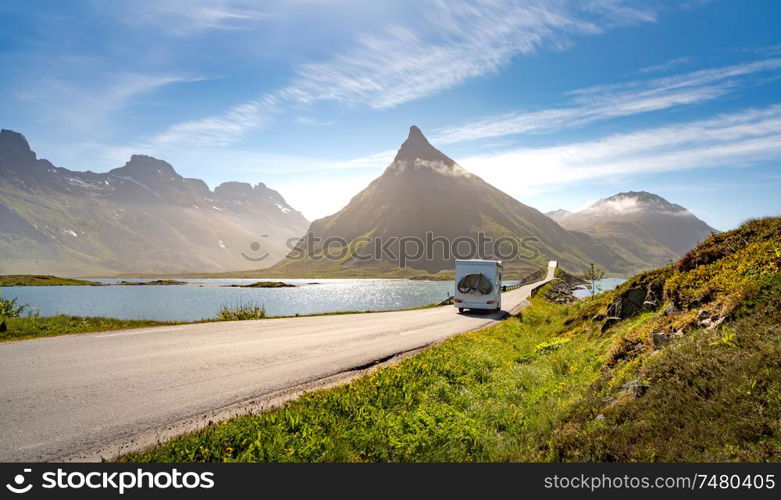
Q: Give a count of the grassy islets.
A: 3